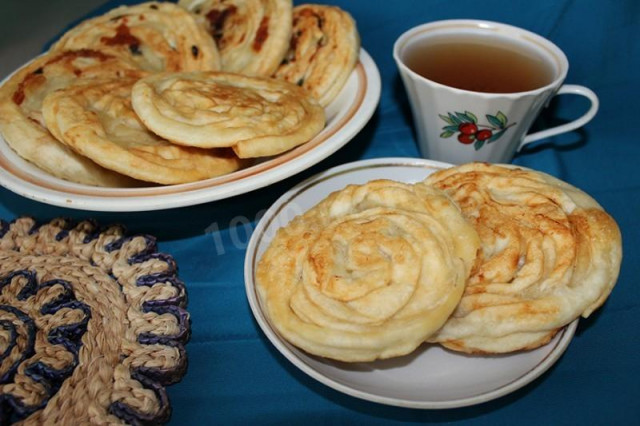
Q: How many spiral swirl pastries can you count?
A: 8